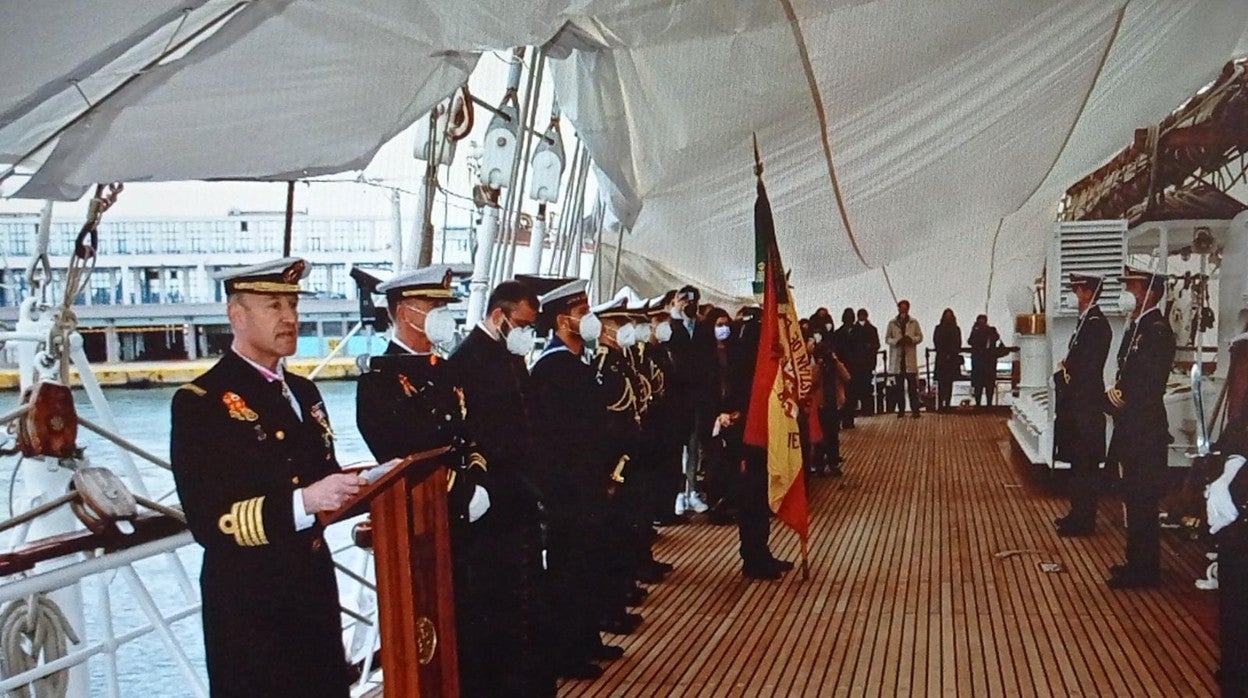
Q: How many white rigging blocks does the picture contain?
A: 3